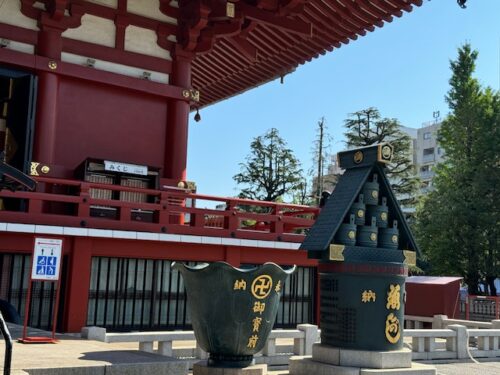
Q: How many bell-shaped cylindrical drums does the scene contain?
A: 6